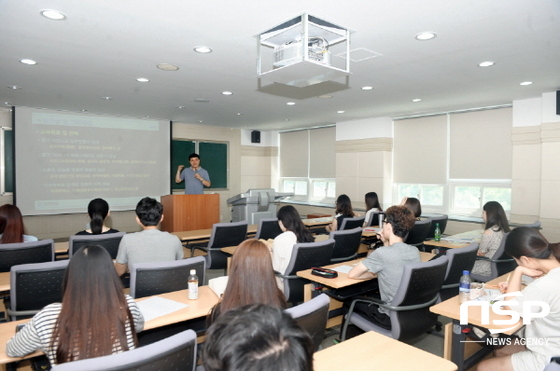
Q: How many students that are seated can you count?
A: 13